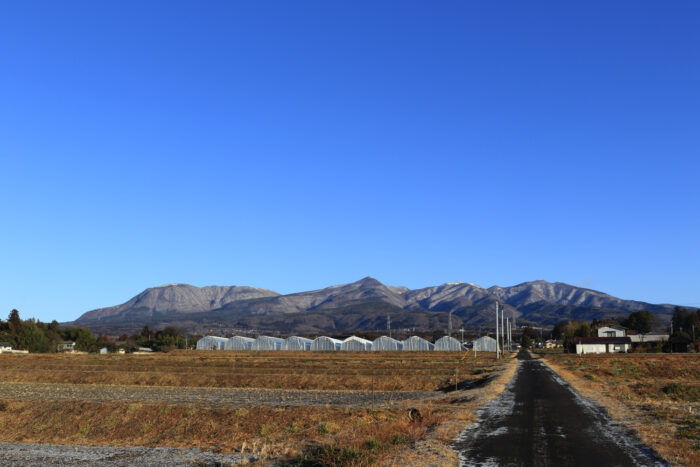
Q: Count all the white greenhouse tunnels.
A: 10